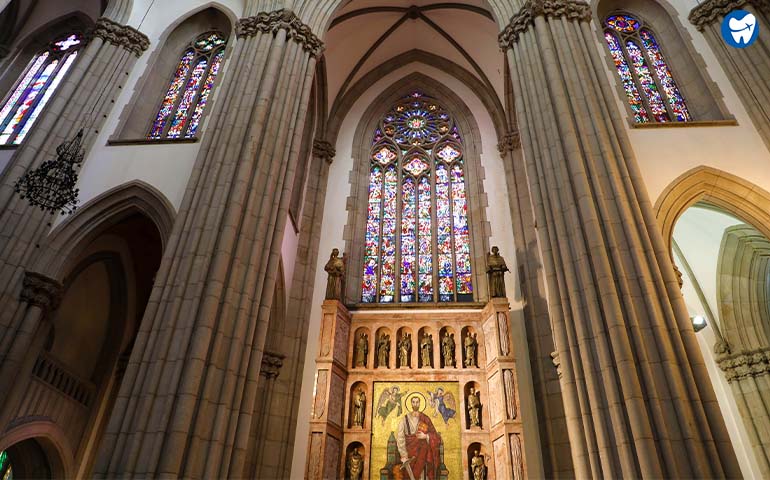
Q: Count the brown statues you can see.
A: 12